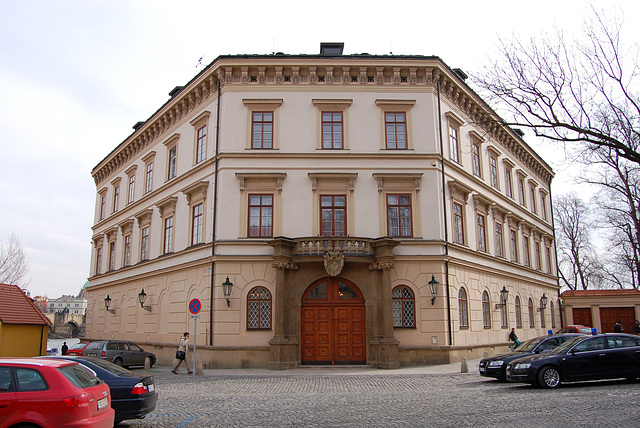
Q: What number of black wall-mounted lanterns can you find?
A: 6